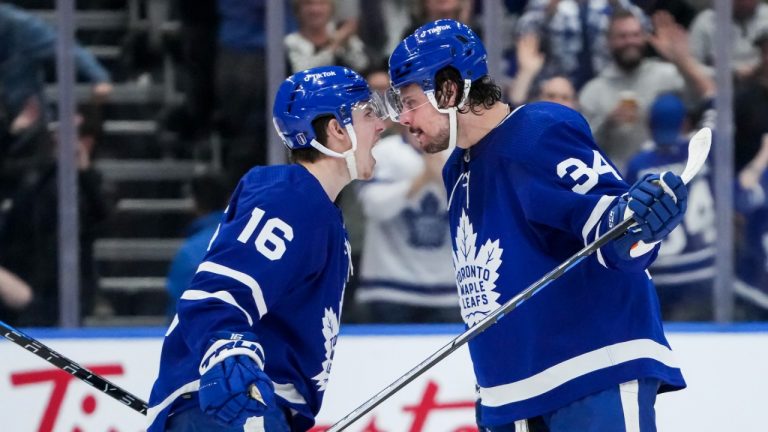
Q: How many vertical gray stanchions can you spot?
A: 4